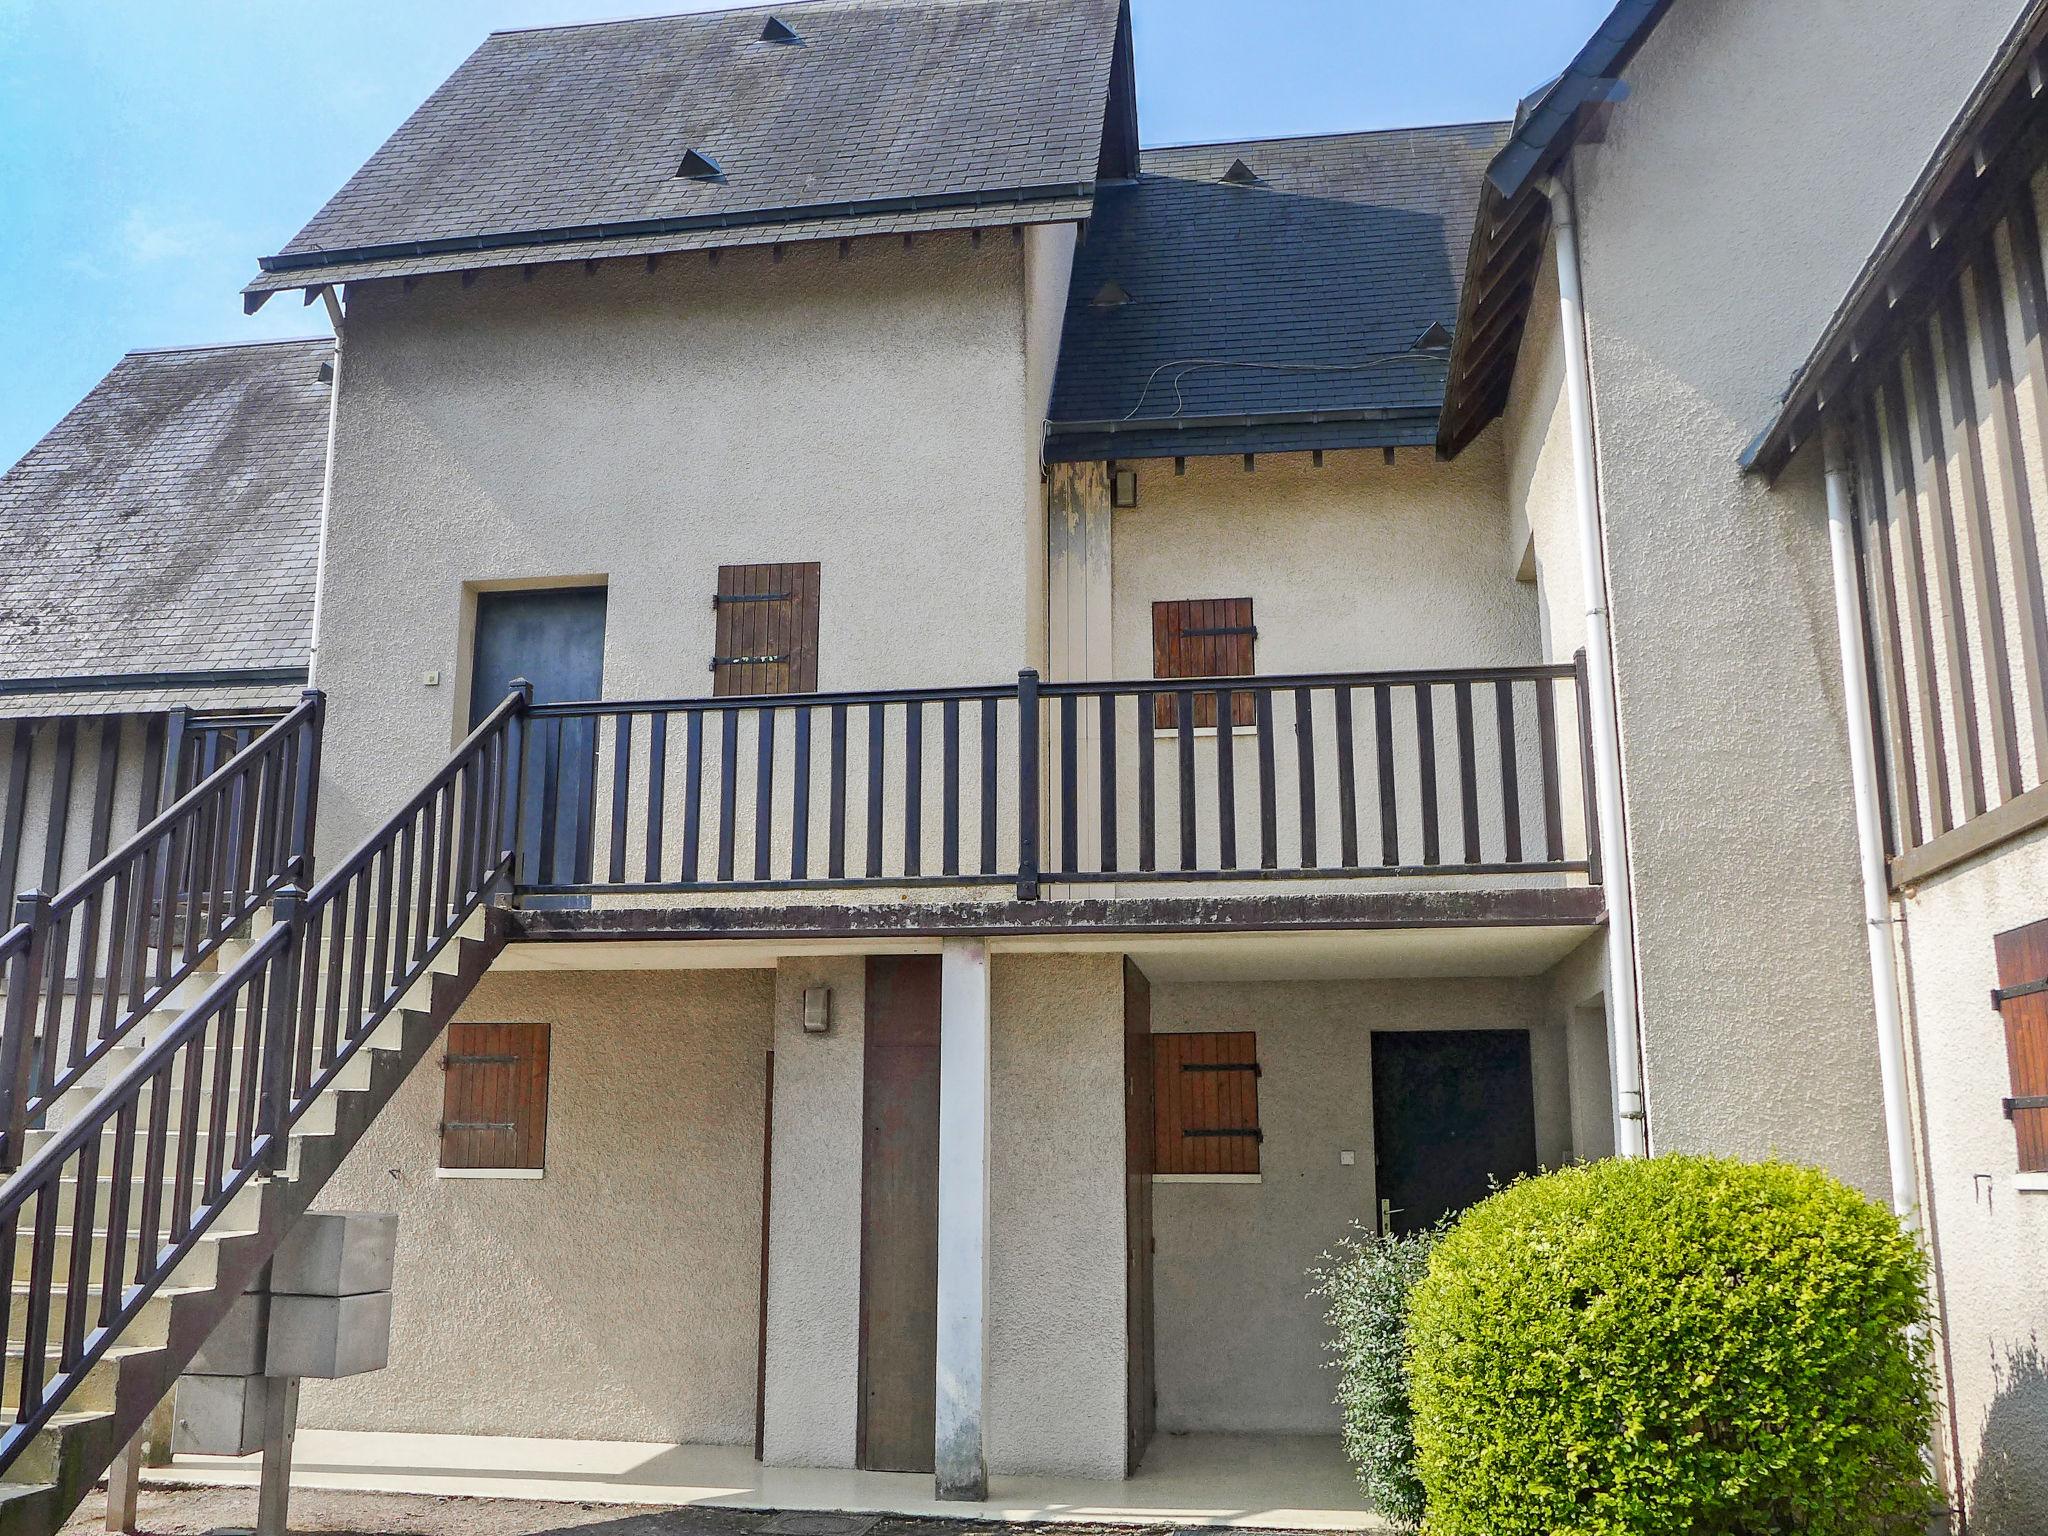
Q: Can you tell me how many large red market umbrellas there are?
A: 0